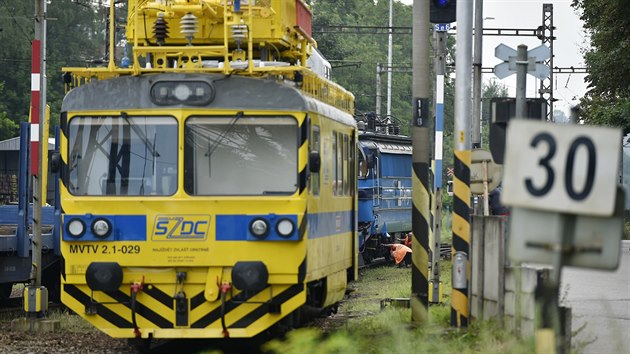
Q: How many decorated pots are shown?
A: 0